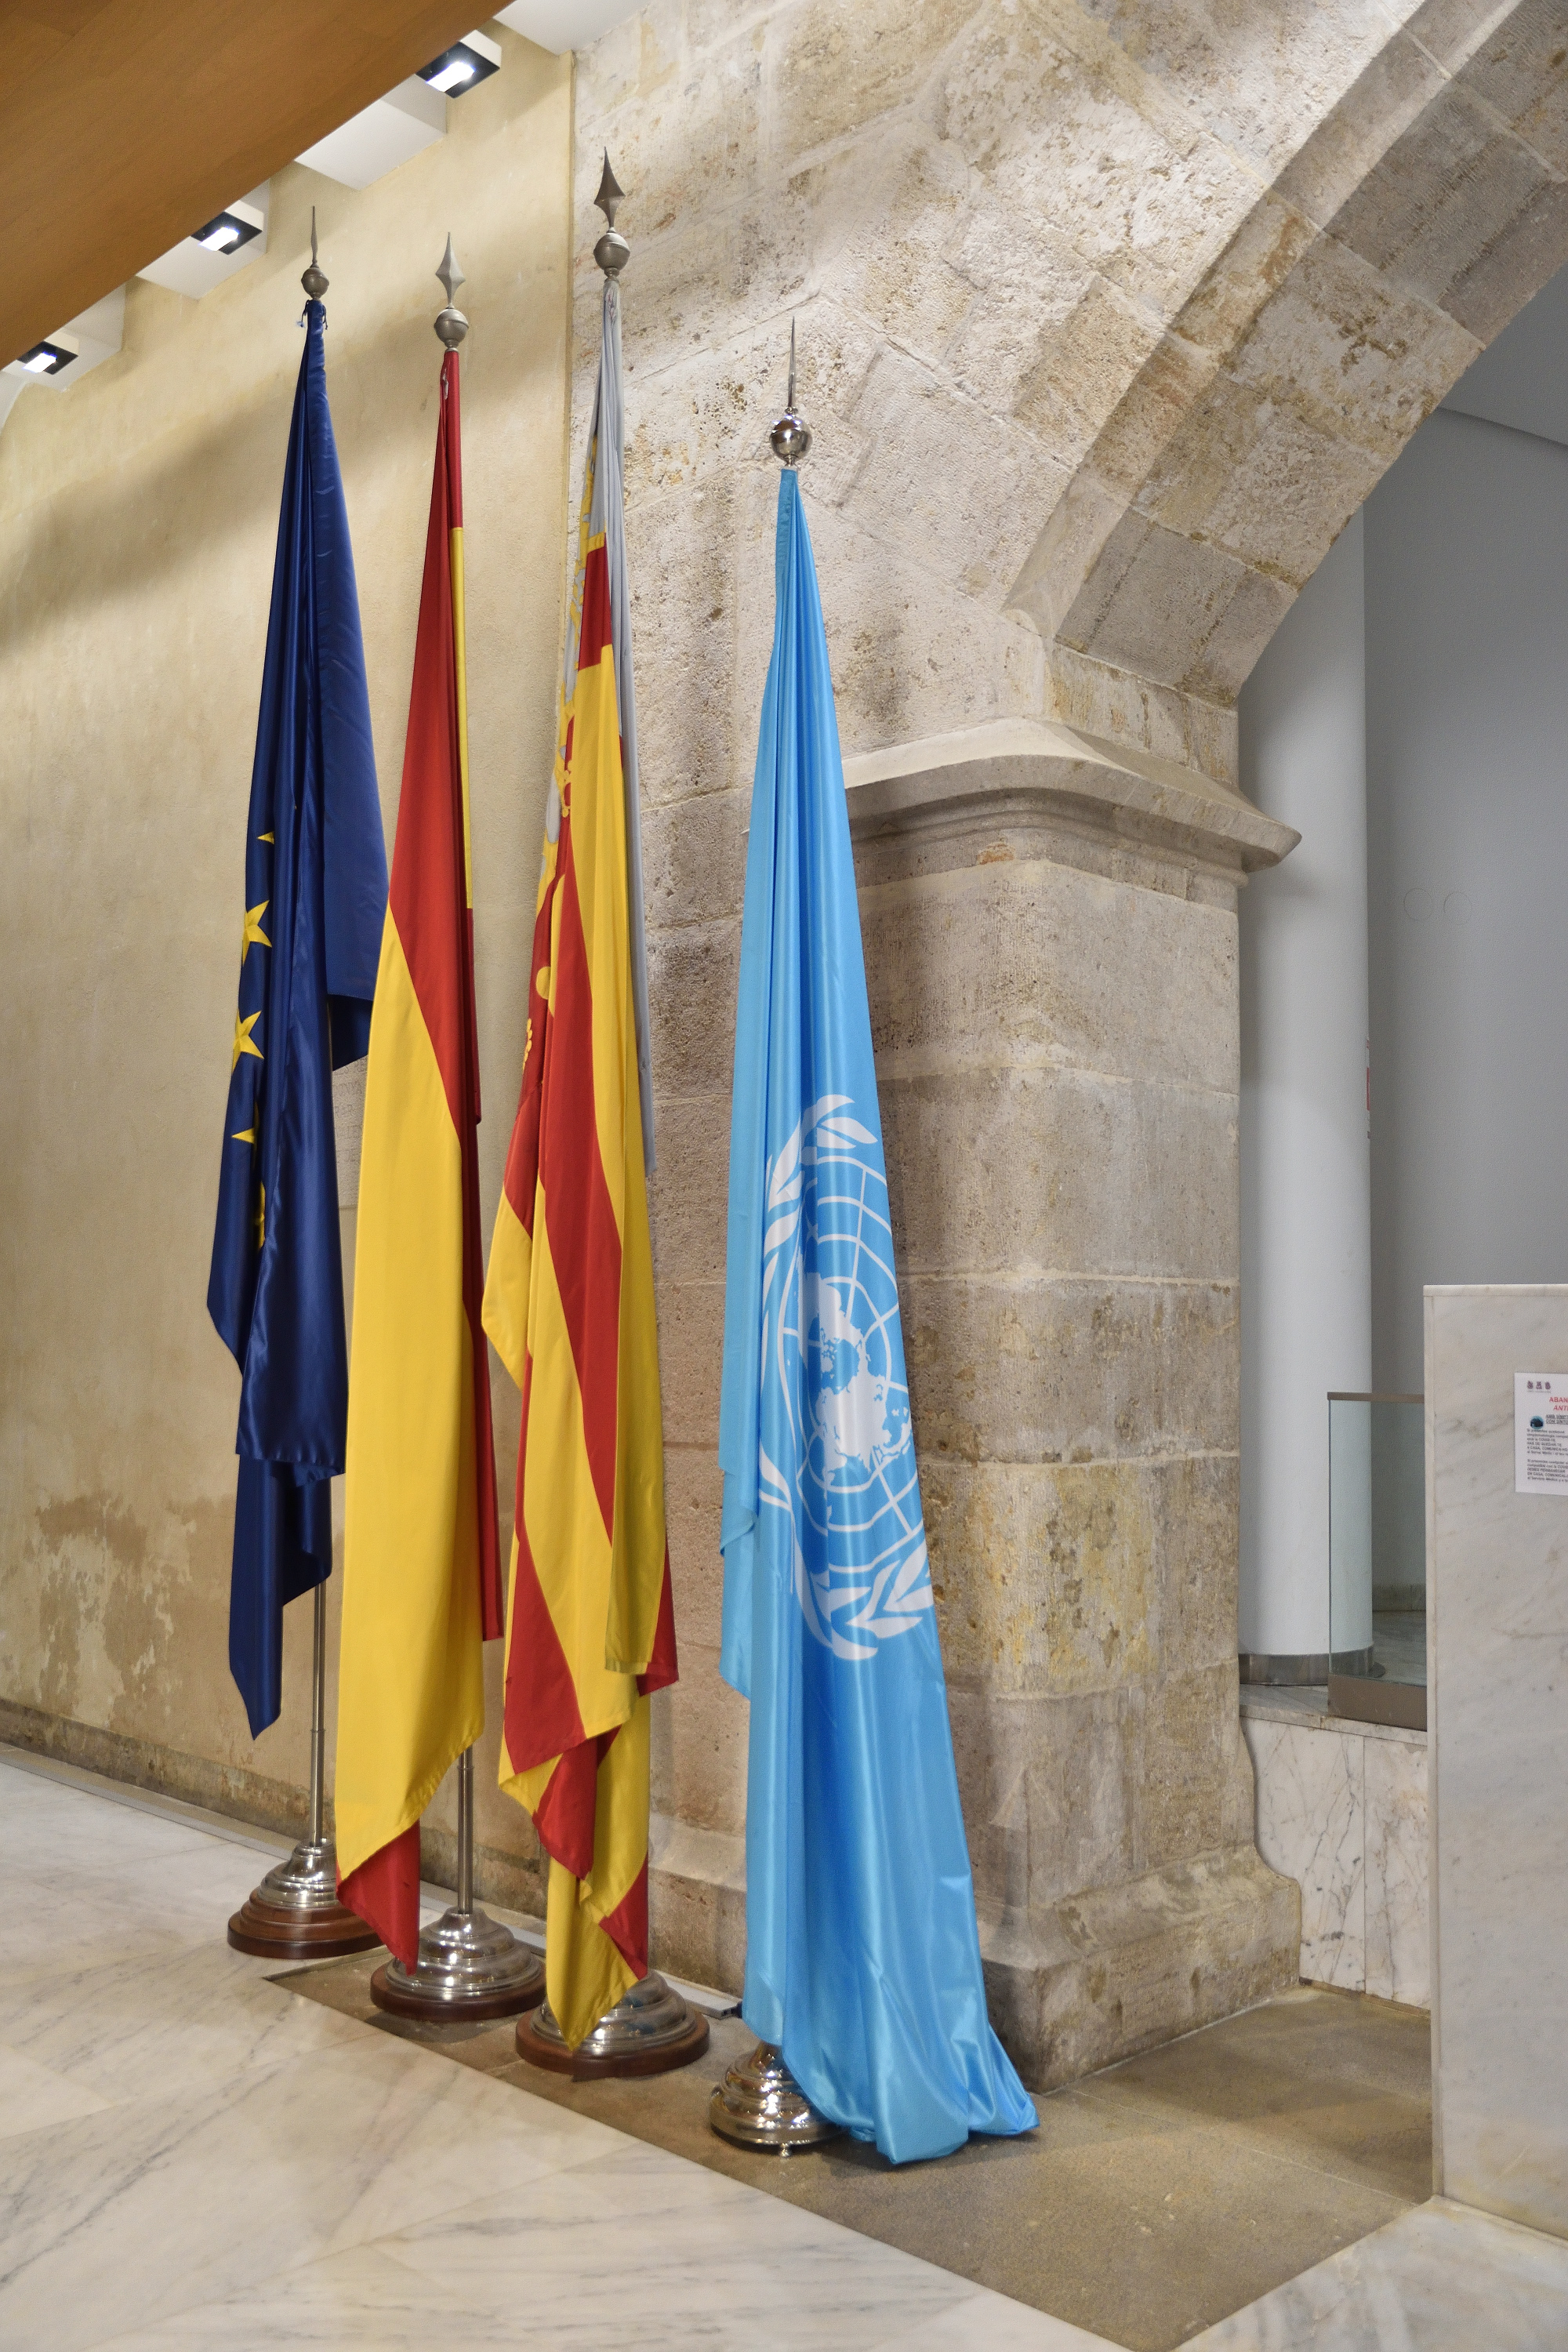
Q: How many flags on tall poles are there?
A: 4